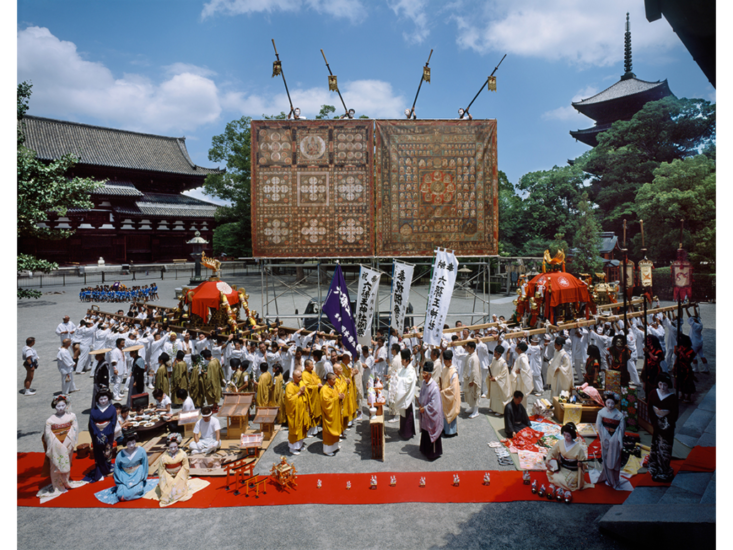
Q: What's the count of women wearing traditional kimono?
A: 7